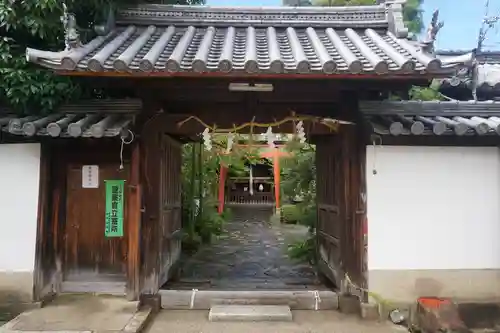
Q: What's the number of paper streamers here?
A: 4